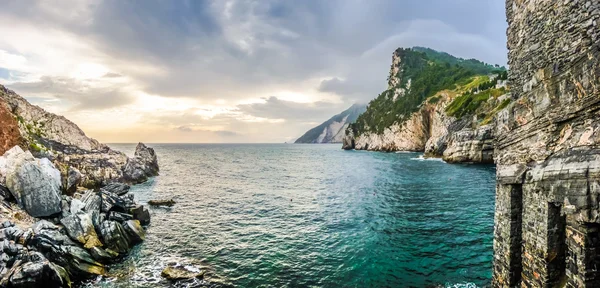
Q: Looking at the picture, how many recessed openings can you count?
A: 3